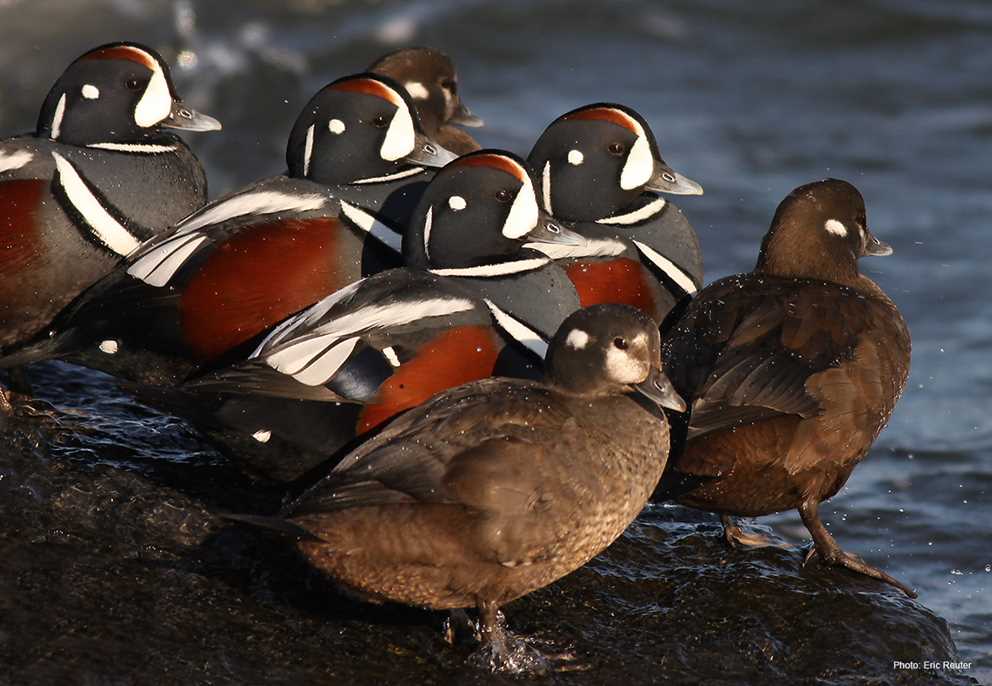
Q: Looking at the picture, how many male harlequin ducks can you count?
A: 4